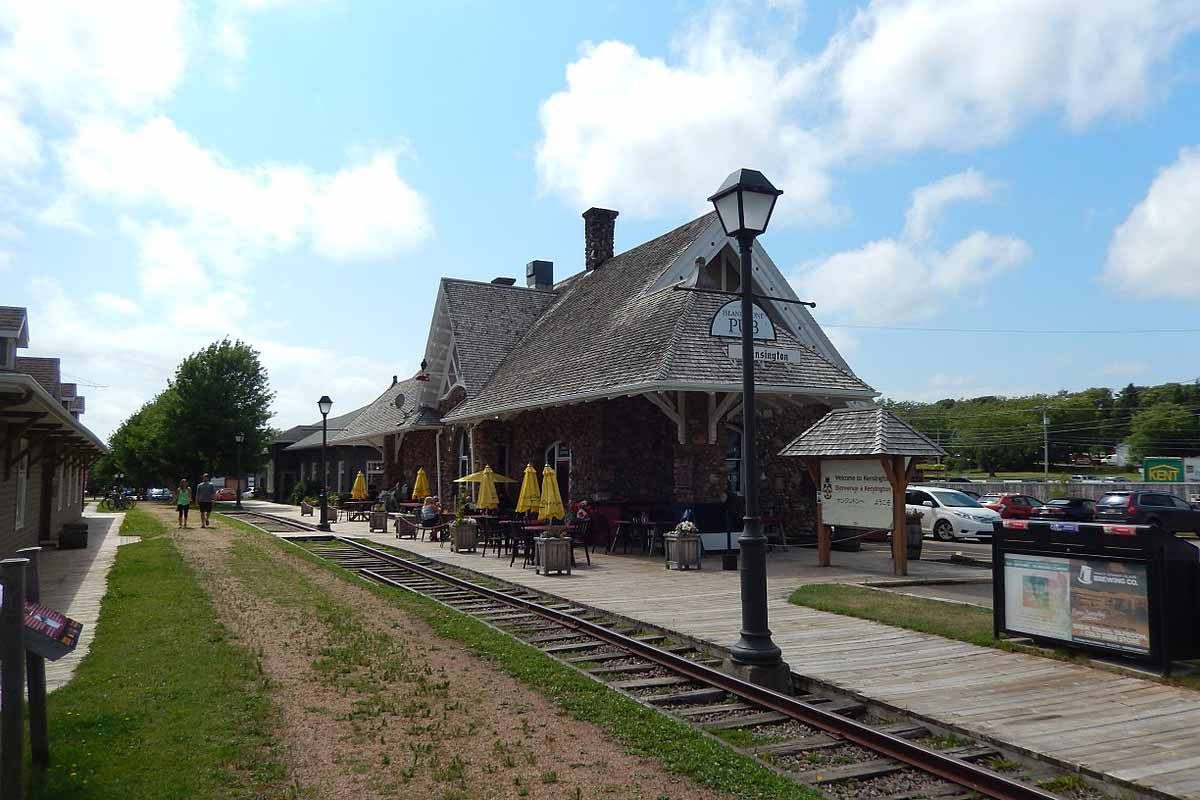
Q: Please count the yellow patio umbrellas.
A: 6